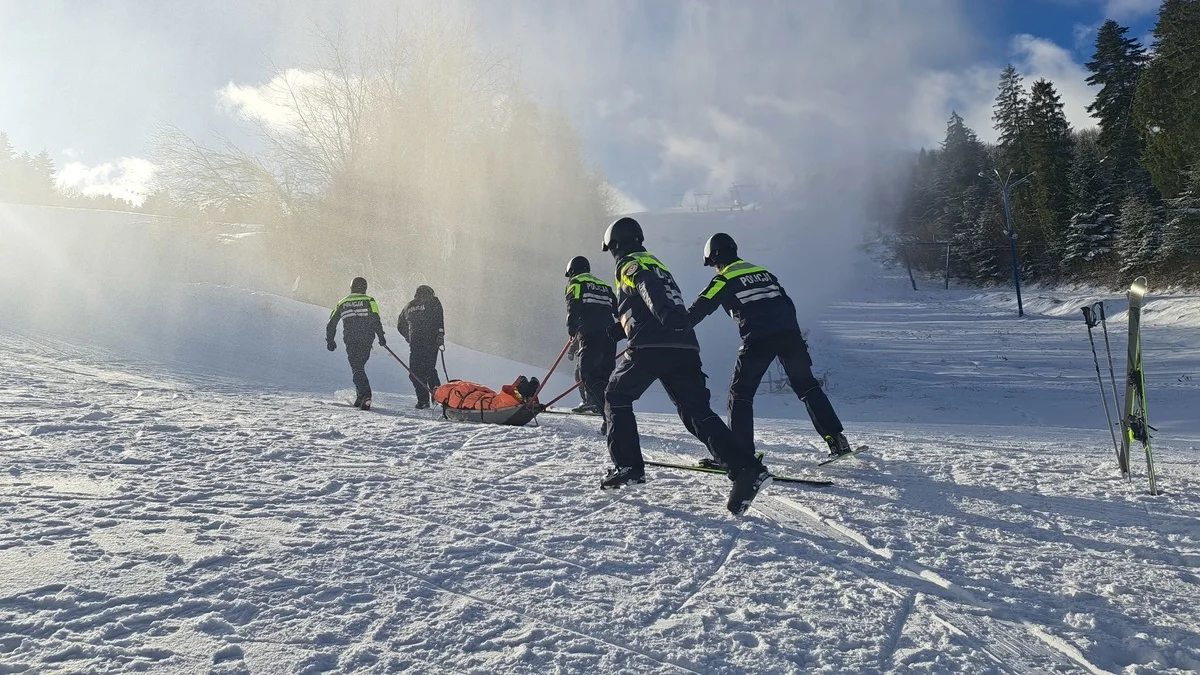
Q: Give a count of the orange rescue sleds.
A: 1